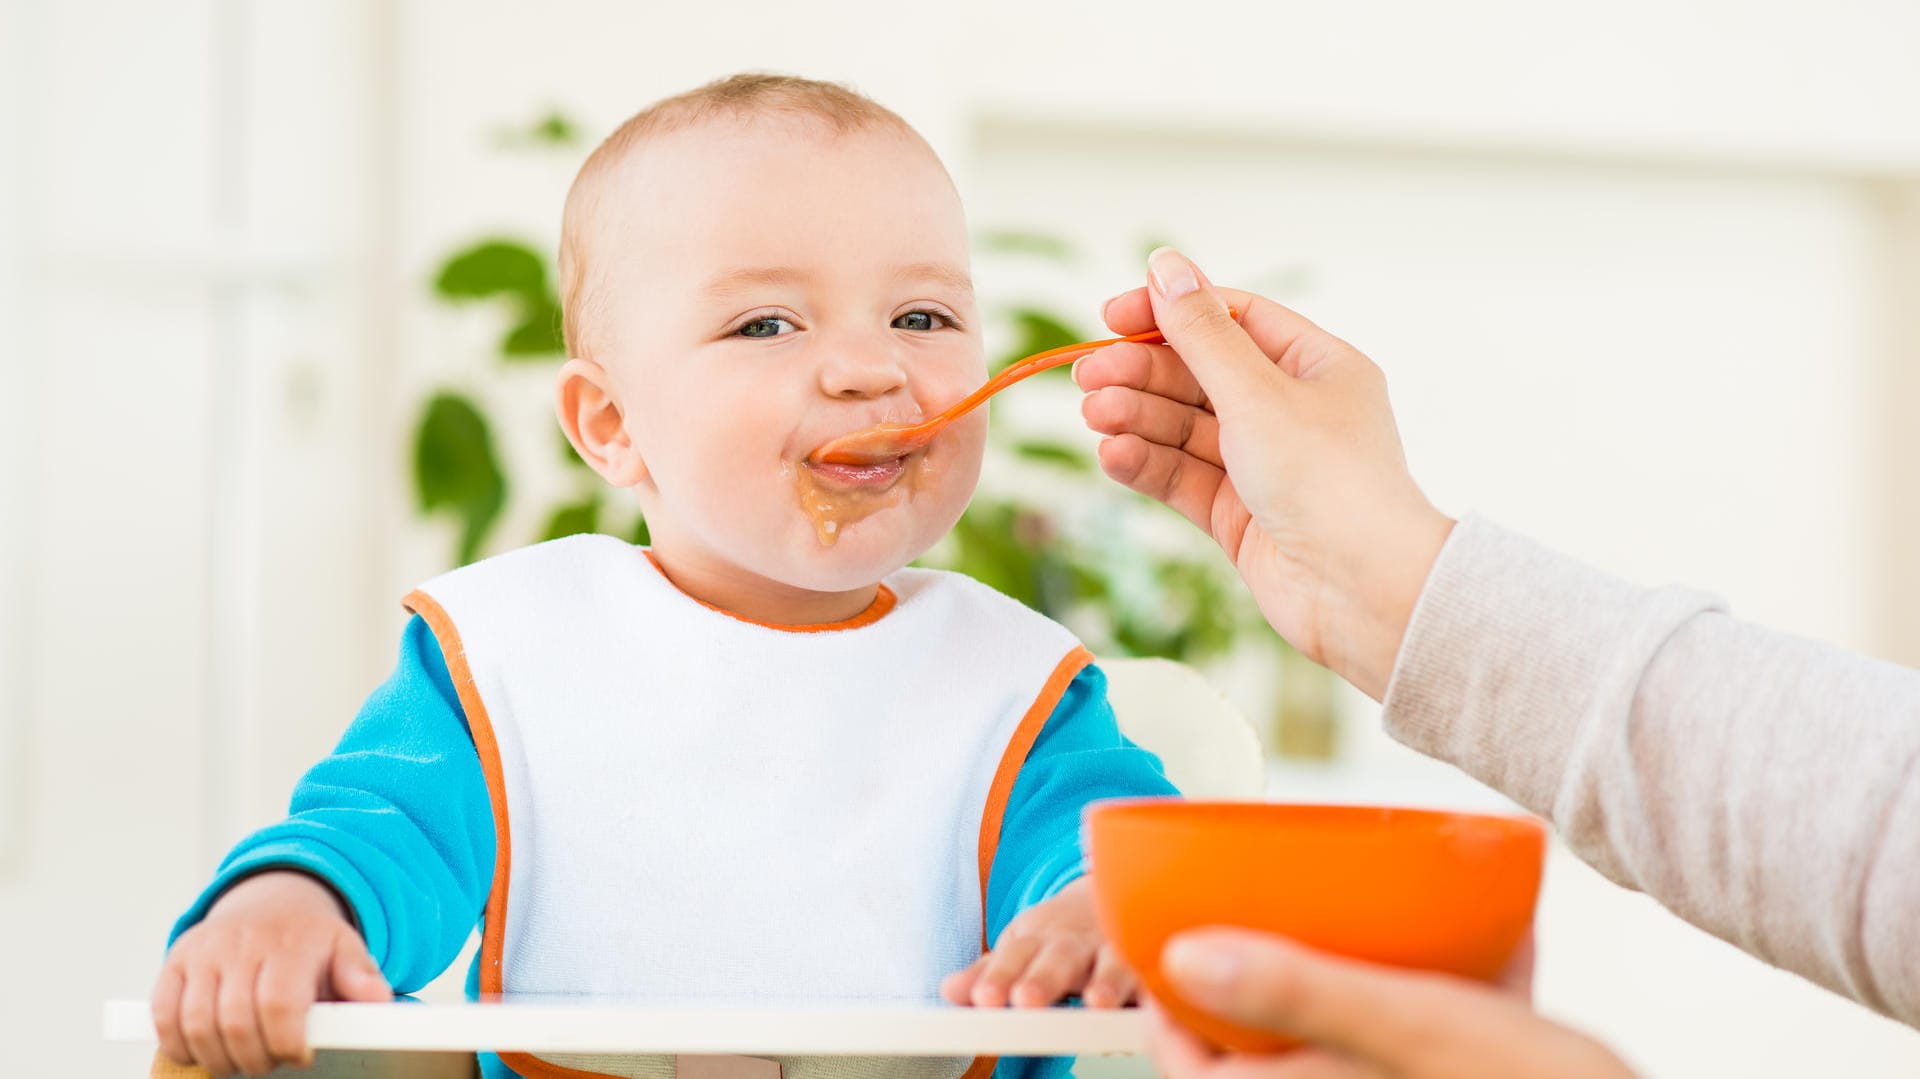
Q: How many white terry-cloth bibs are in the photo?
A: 1